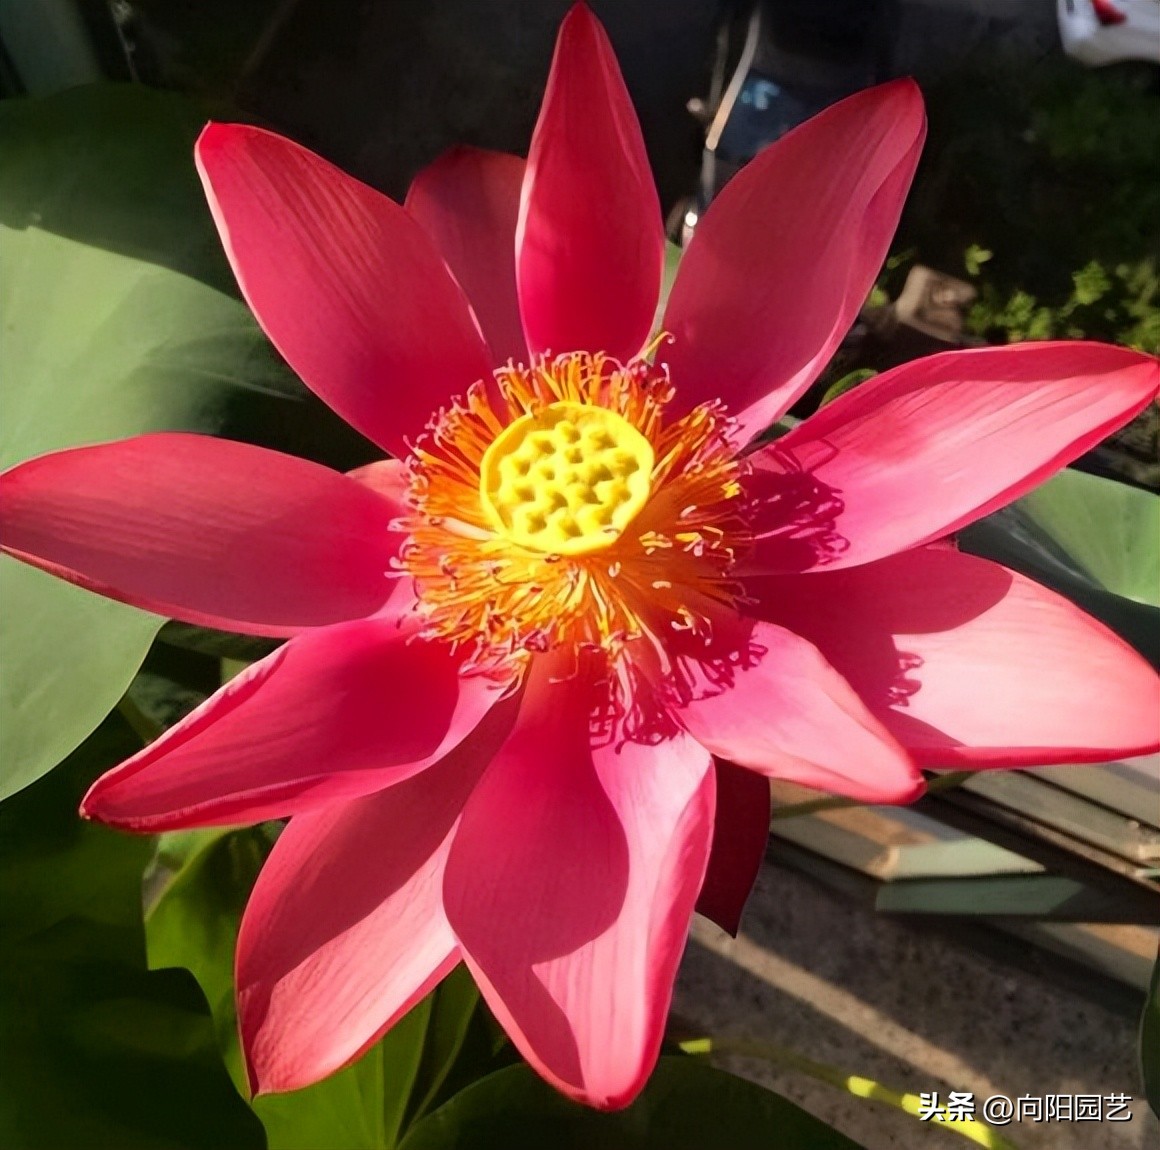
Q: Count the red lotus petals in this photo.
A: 12